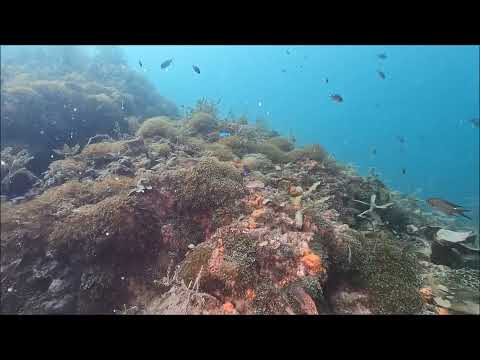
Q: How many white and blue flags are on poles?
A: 0